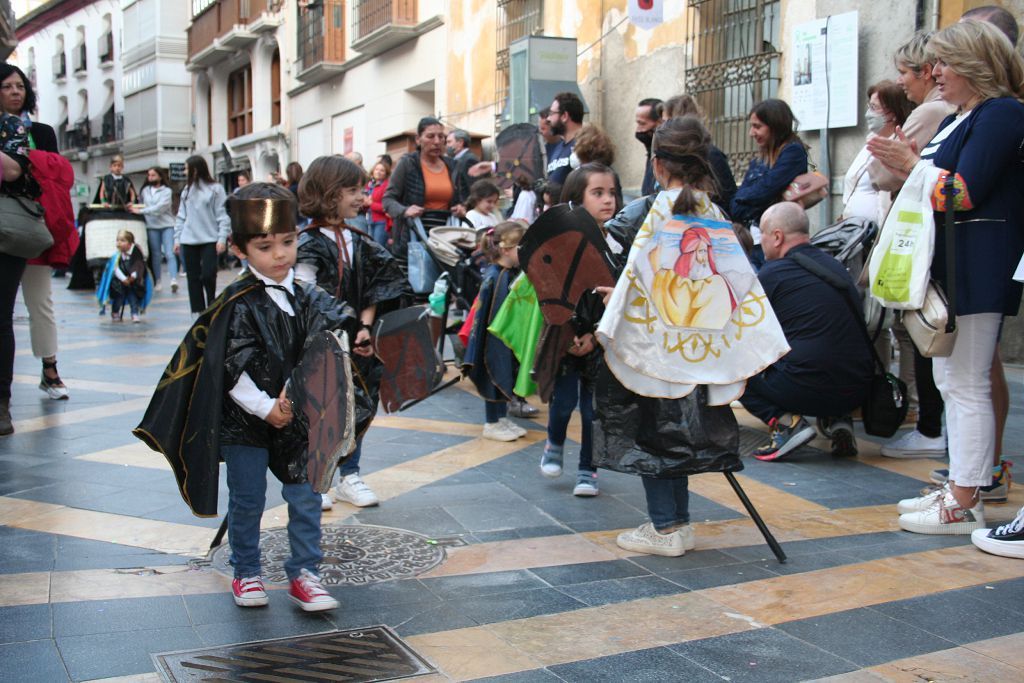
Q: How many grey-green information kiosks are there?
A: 1